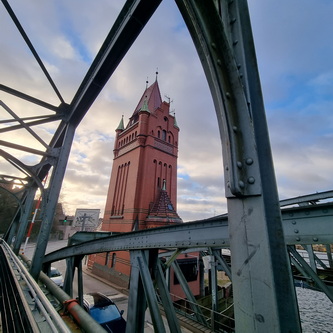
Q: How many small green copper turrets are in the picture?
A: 3